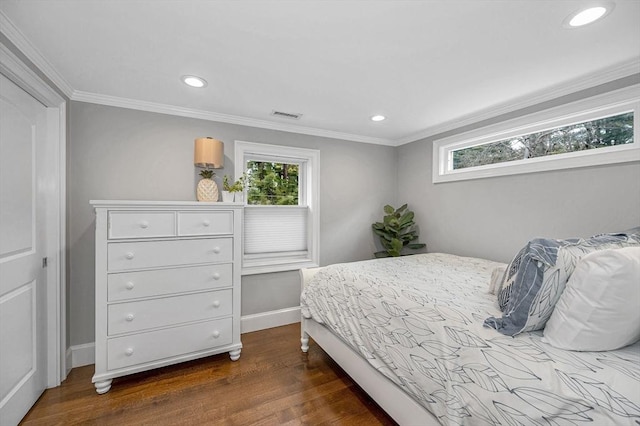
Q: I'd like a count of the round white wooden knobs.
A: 10